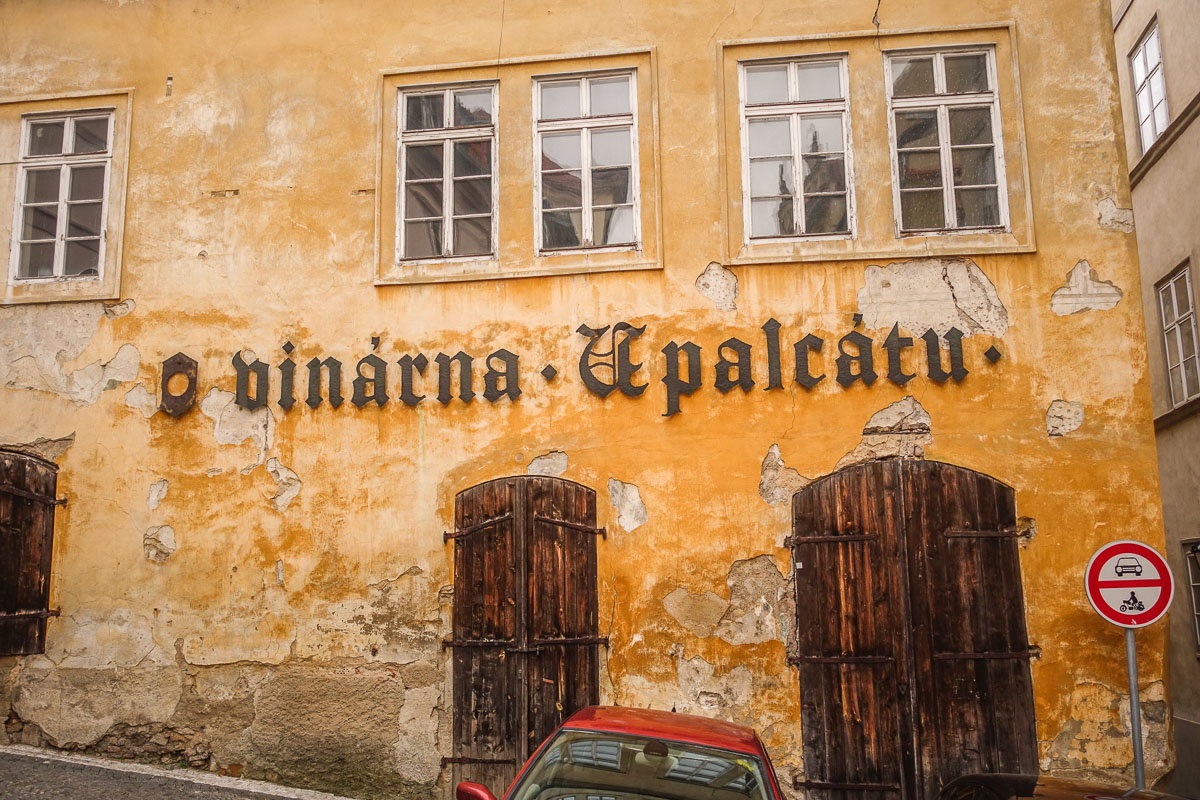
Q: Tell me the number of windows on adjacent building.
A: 3